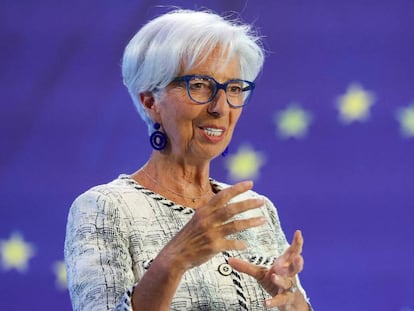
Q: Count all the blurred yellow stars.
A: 6